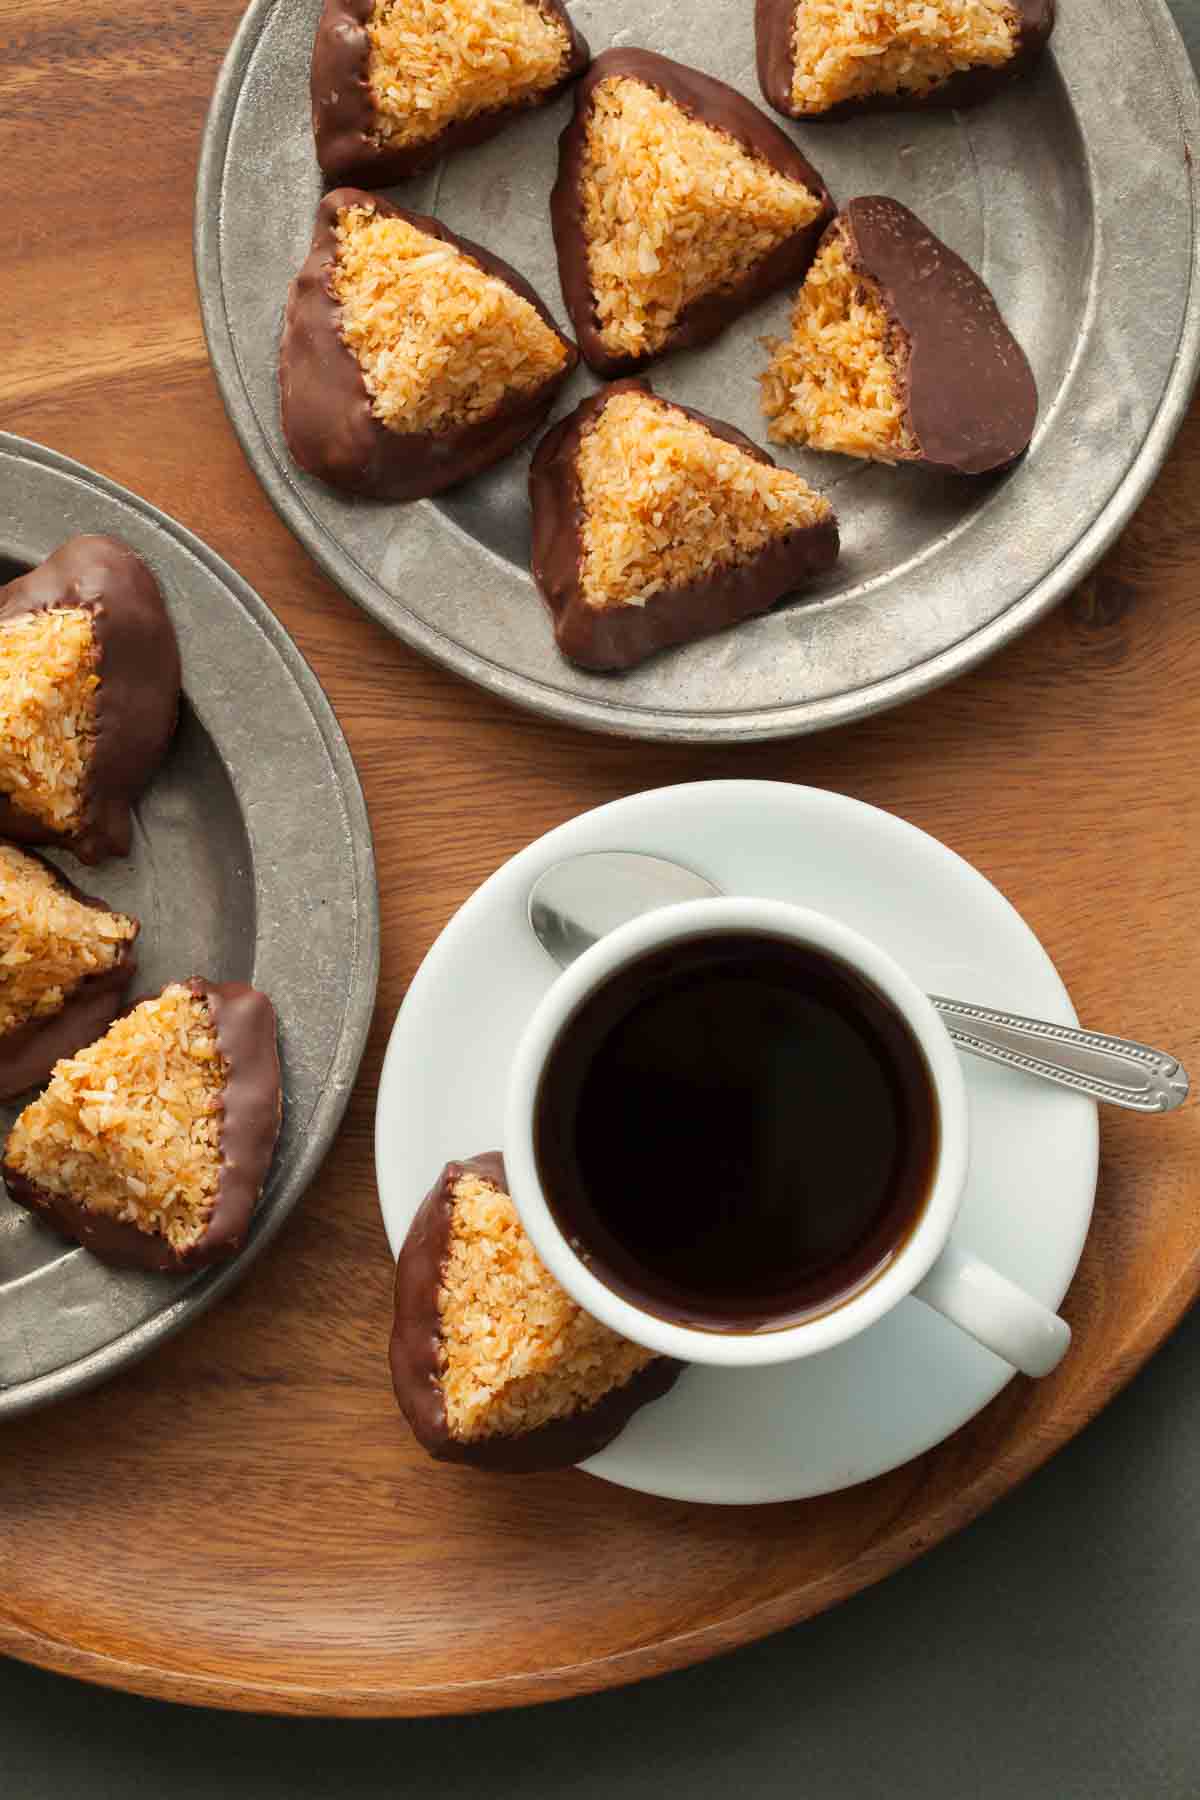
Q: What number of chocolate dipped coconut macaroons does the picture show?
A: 10